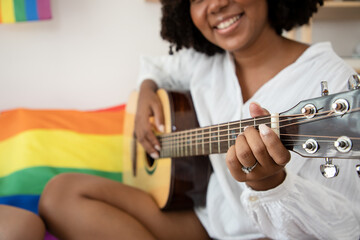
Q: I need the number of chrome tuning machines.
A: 4